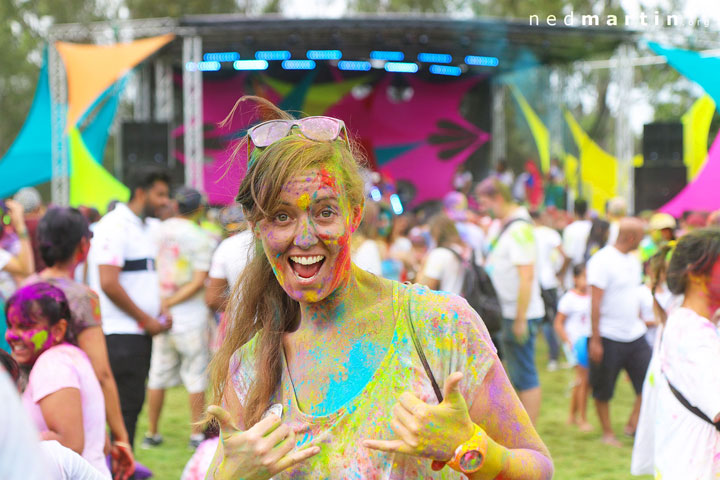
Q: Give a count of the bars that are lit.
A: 12